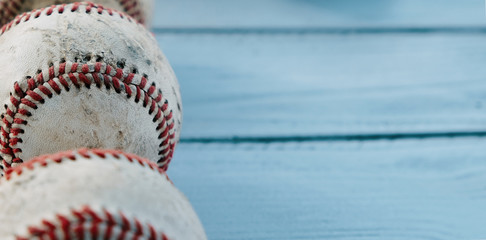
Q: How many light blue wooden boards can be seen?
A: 3